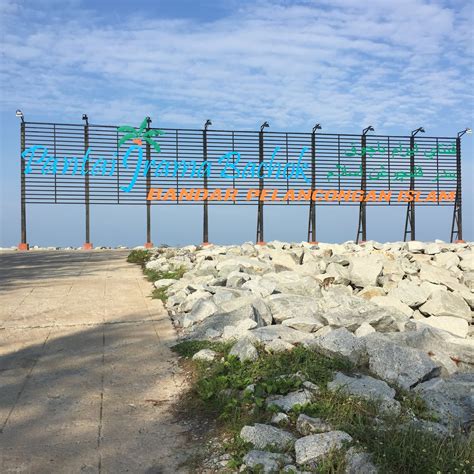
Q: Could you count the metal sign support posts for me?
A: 9